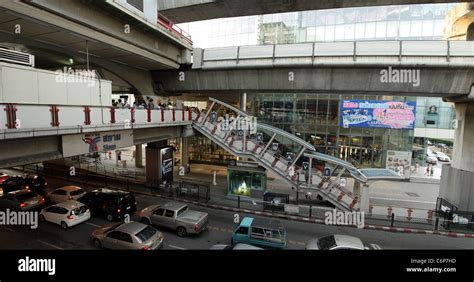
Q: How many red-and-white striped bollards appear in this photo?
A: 0